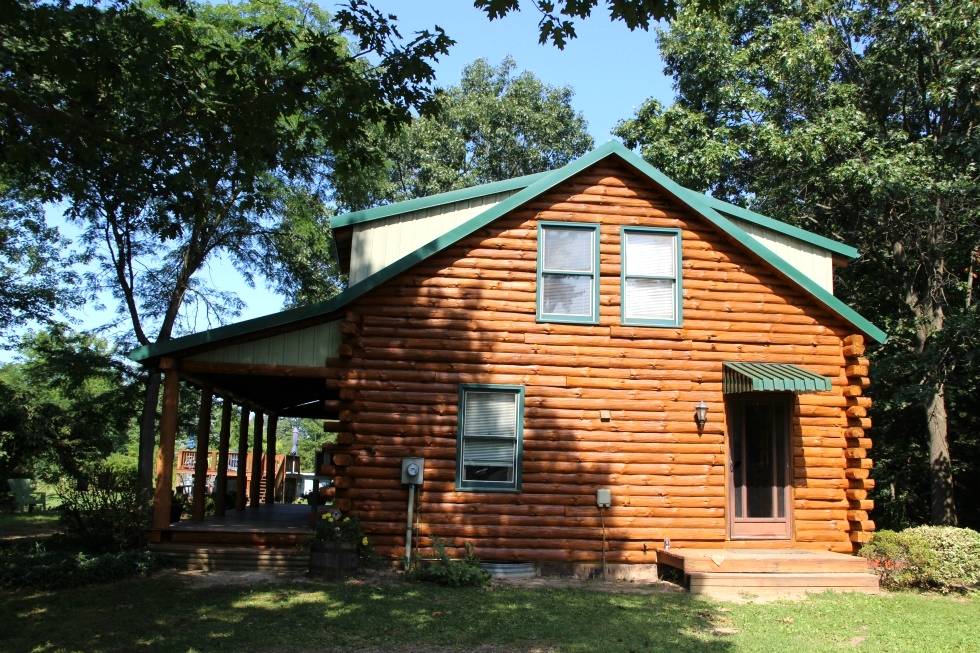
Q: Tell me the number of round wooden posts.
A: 6